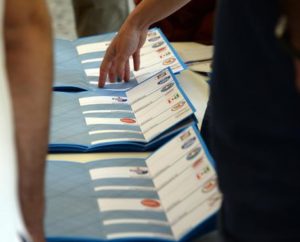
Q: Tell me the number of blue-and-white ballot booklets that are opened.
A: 3